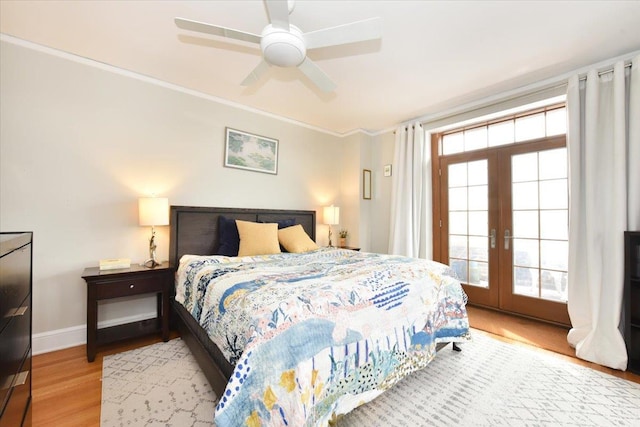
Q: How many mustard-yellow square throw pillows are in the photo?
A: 2